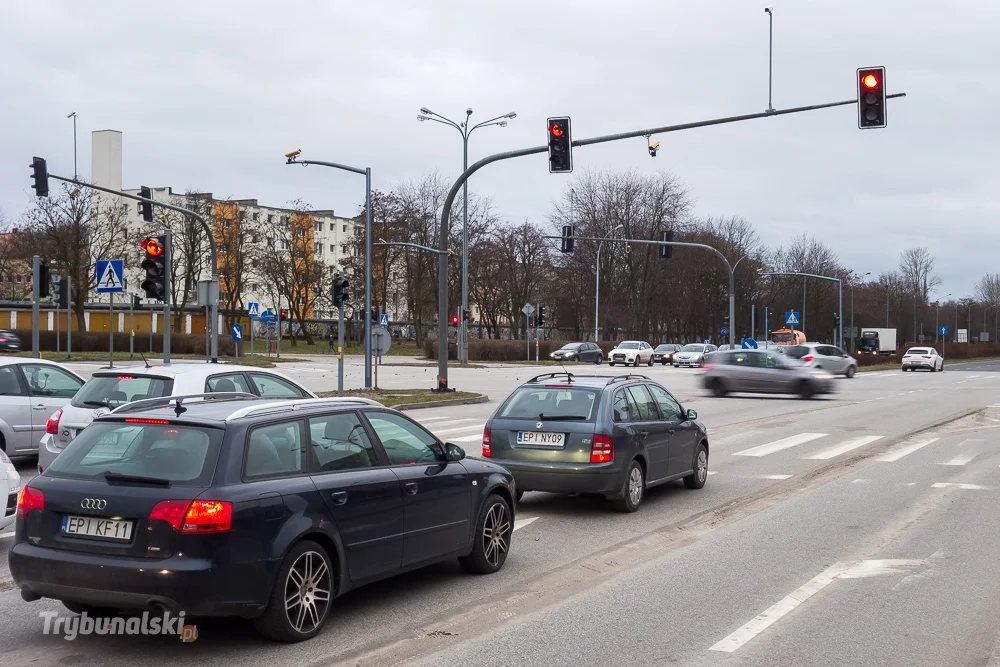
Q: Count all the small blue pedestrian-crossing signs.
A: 4